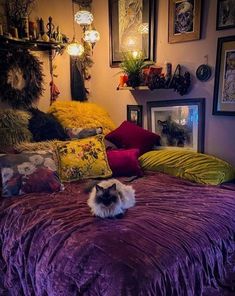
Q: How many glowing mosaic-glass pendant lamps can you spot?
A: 3